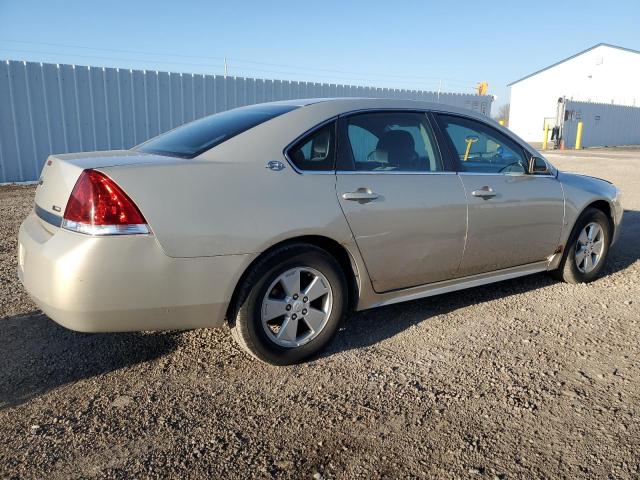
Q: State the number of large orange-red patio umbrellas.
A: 0